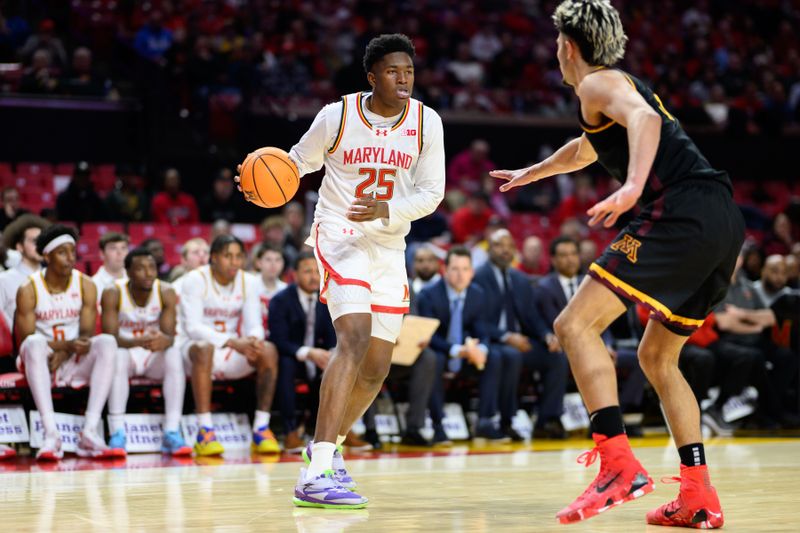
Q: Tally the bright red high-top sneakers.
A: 2